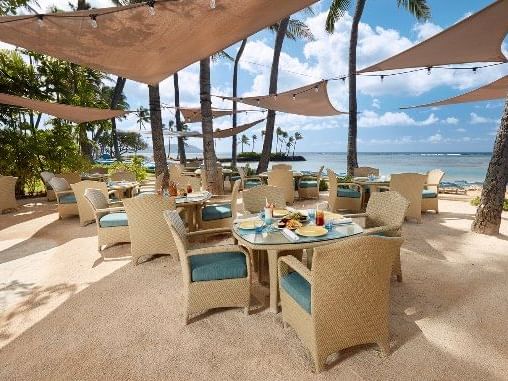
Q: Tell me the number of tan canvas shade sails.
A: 7